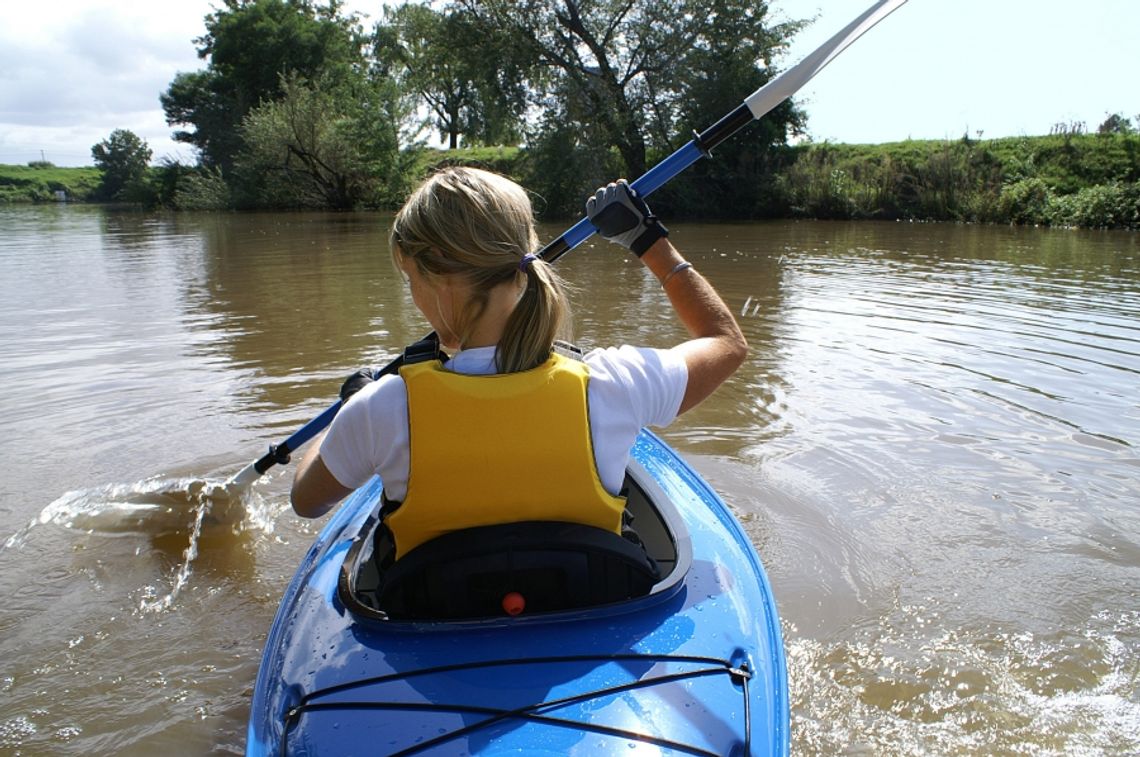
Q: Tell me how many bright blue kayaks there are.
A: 1